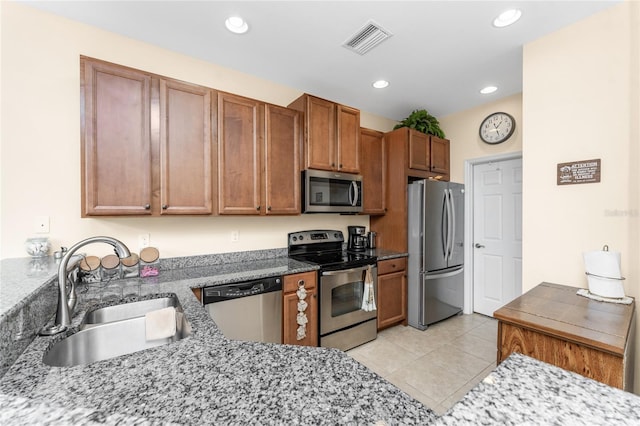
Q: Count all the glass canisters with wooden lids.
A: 4